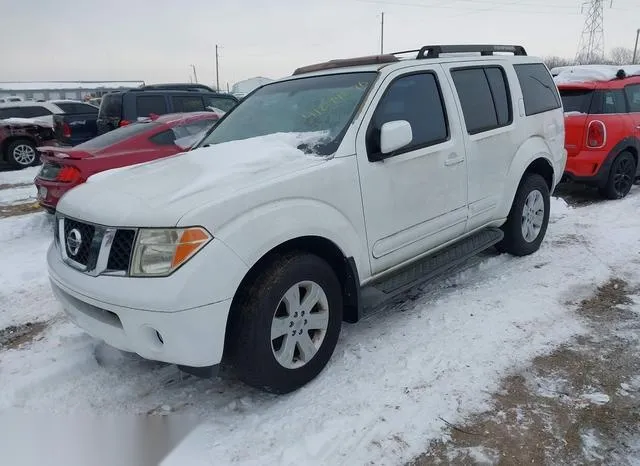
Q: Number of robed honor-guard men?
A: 0